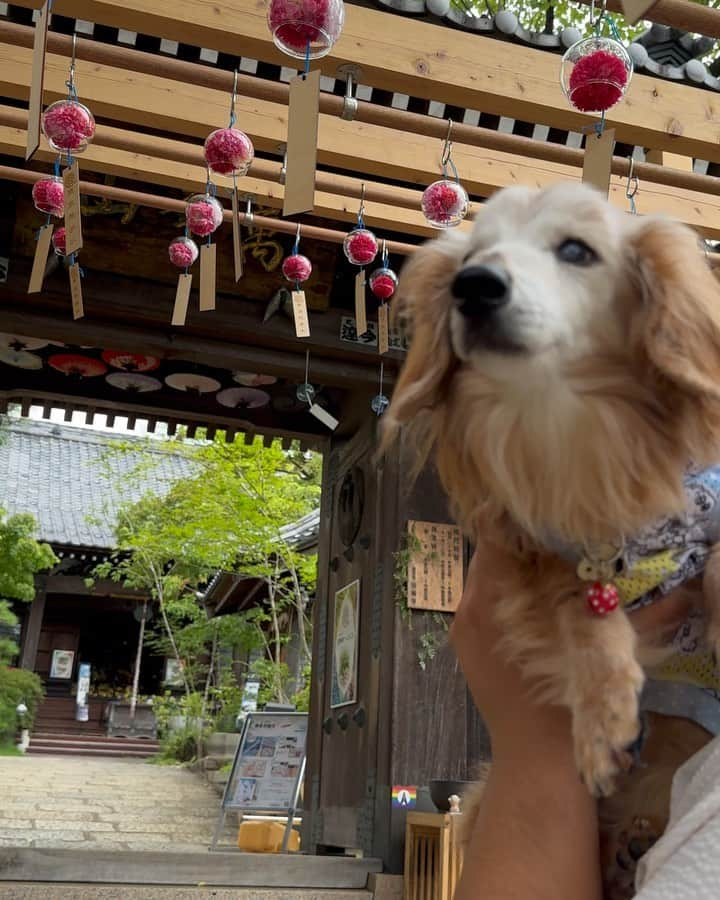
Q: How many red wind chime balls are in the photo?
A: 12